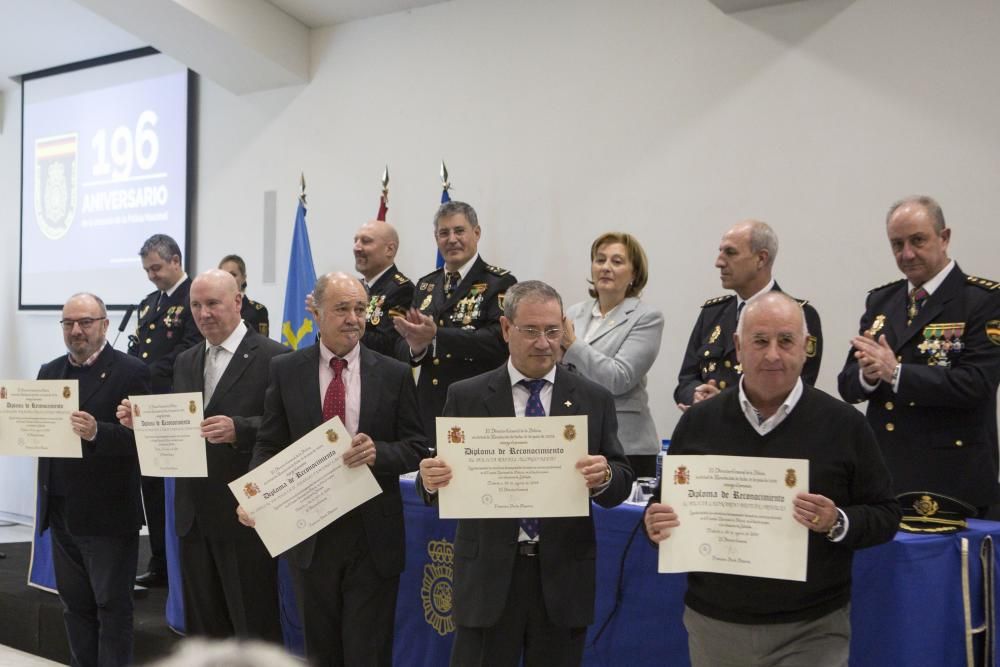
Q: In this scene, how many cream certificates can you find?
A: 5